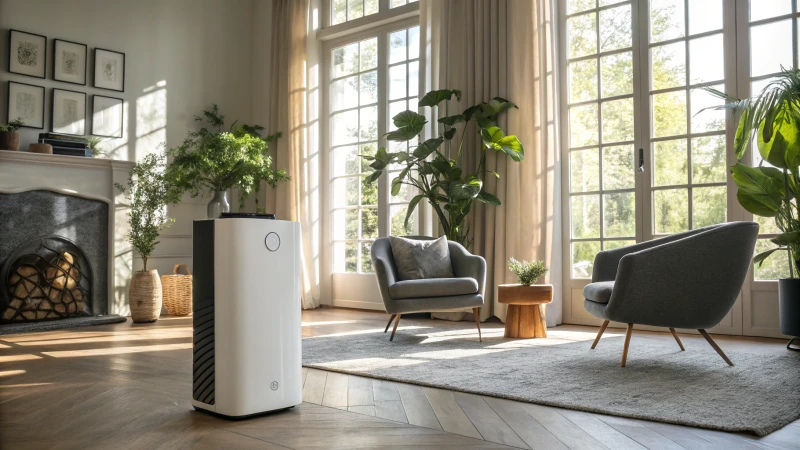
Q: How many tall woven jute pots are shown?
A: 1